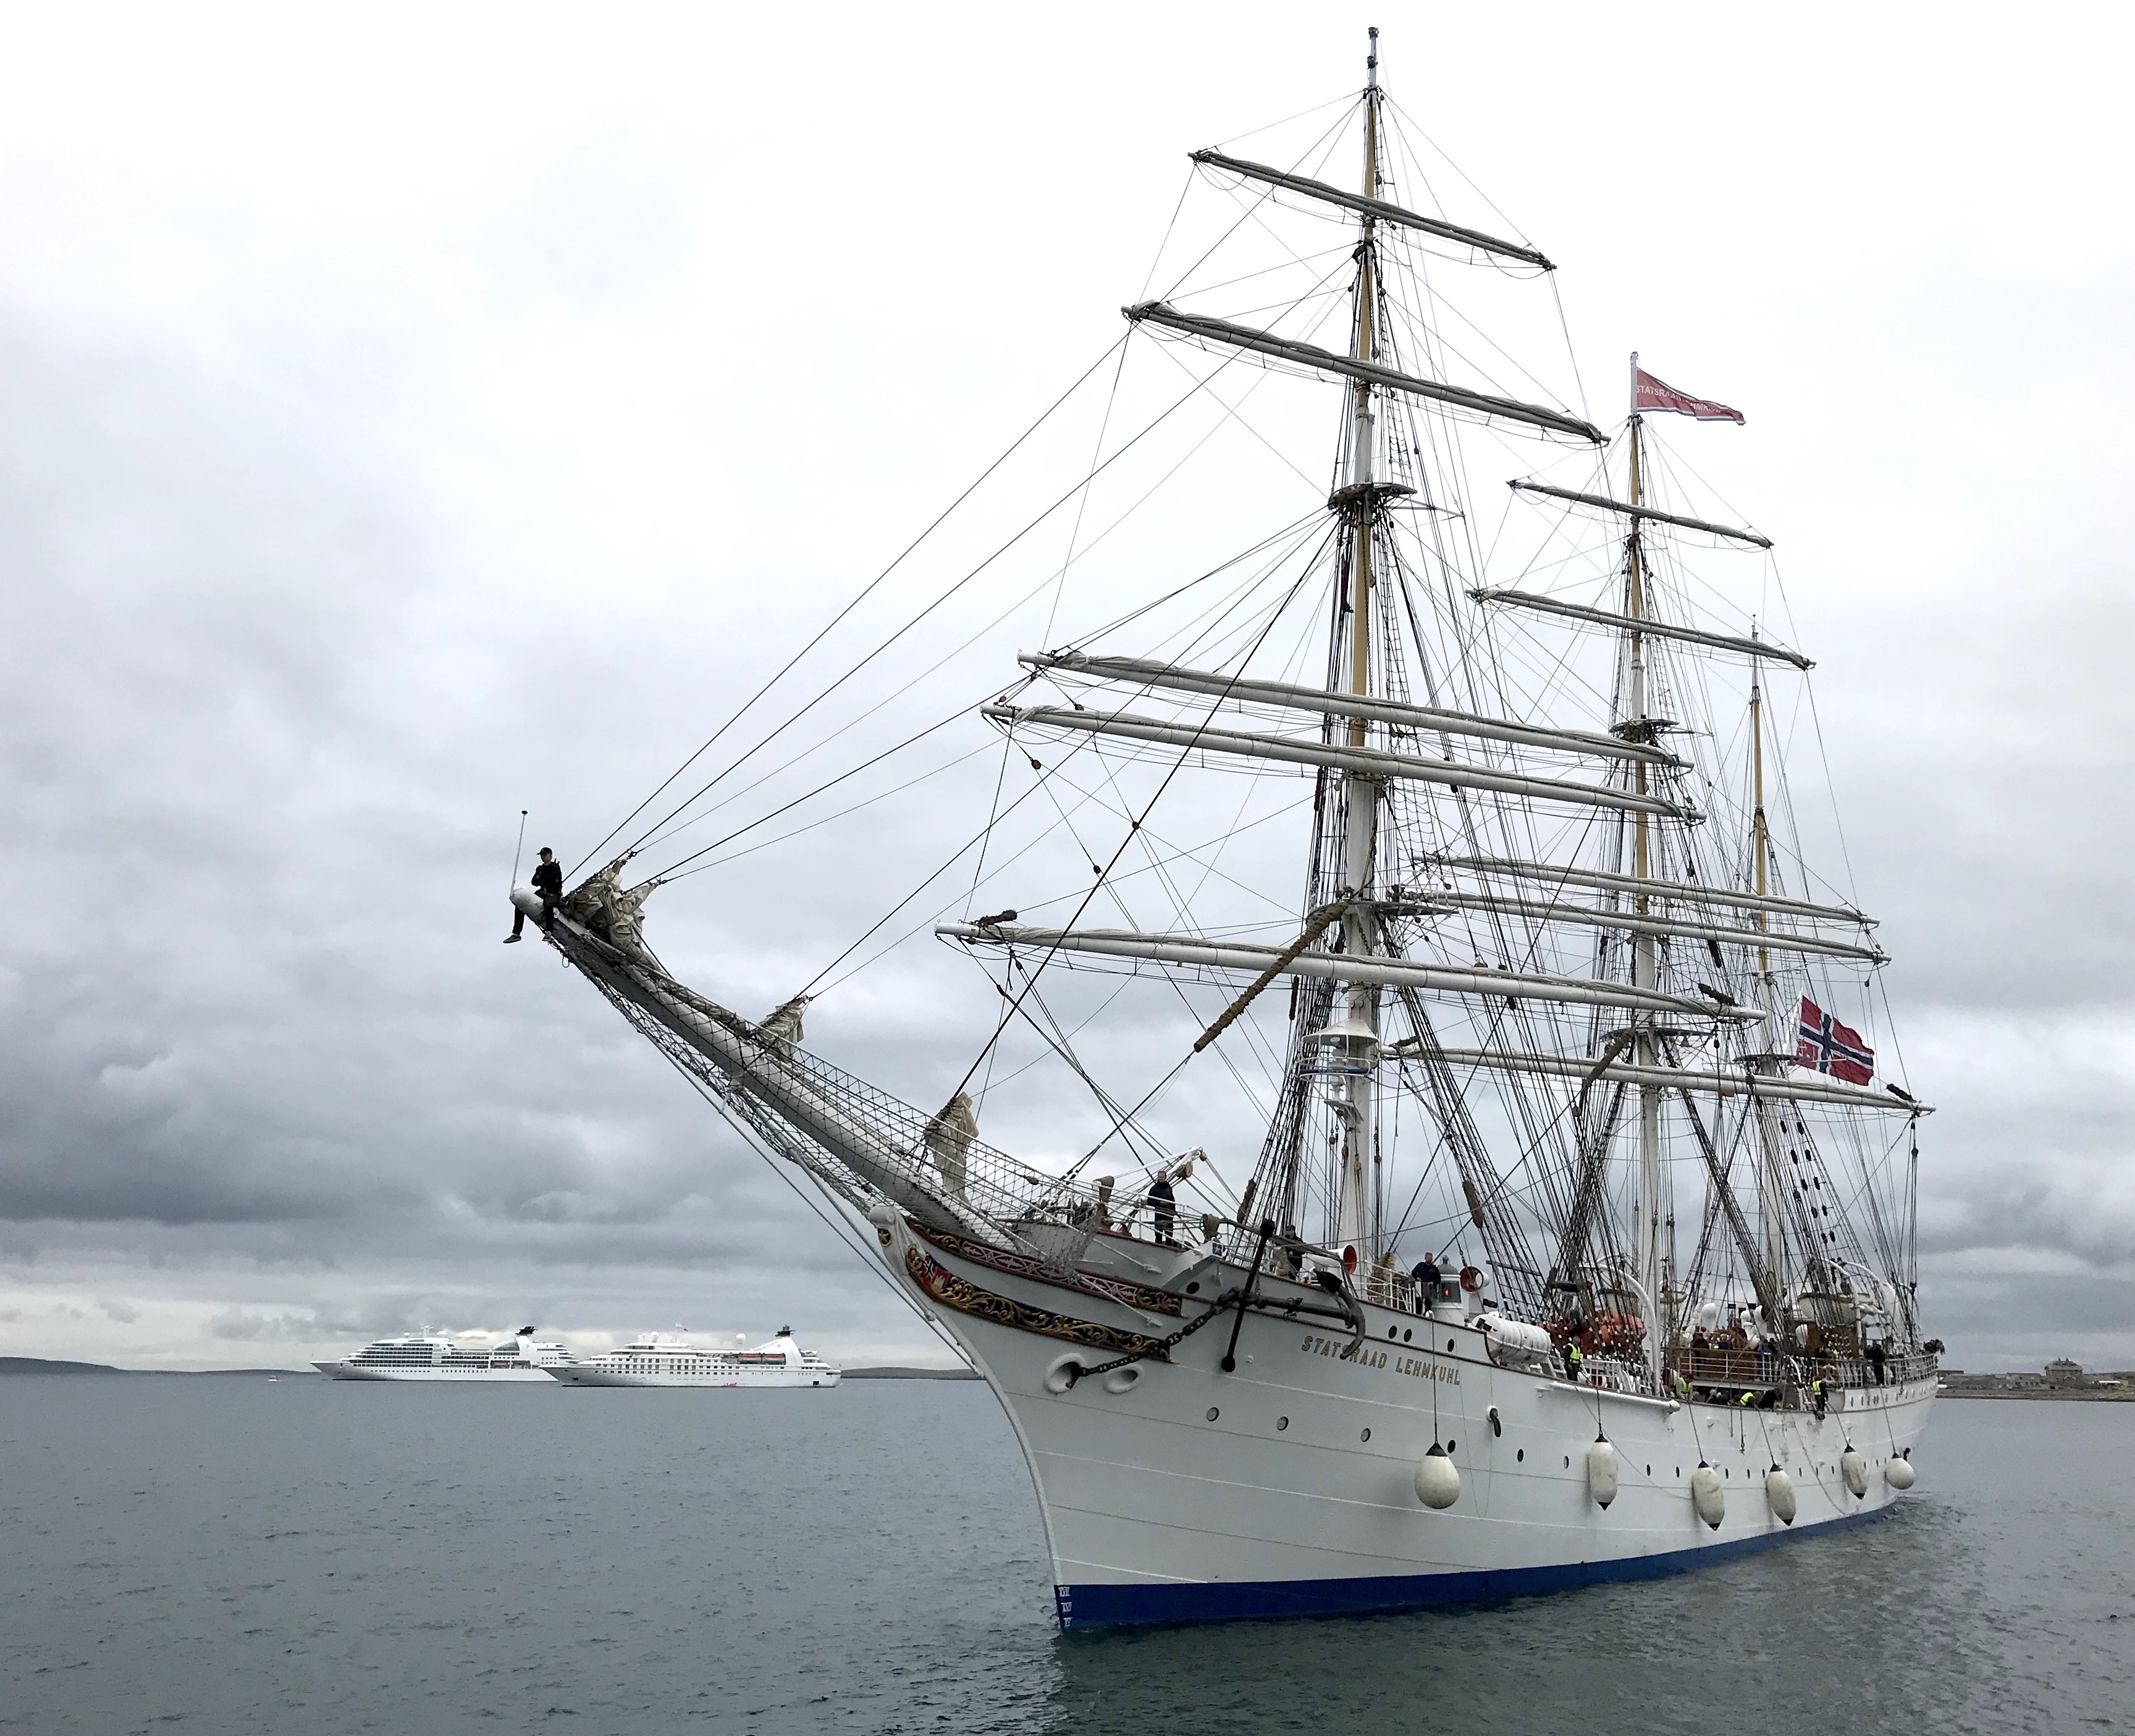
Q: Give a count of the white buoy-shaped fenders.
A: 6